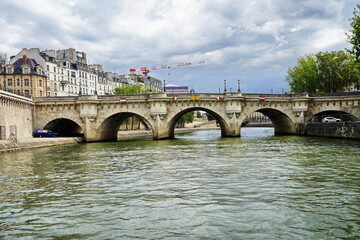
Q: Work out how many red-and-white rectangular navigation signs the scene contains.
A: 2